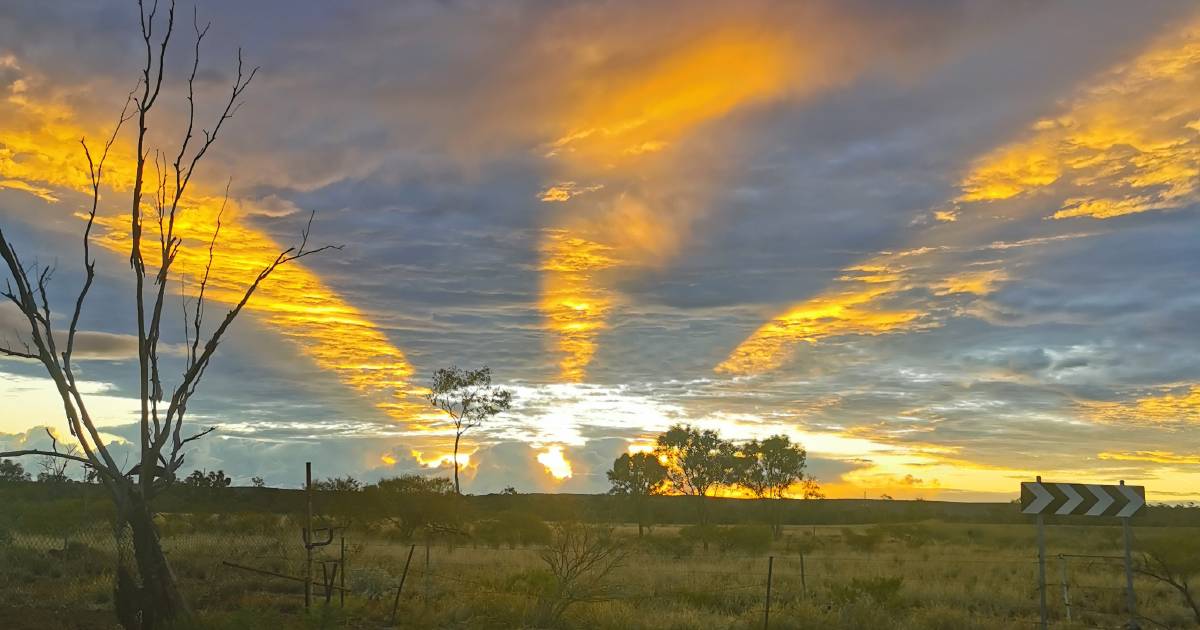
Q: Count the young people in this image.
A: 0